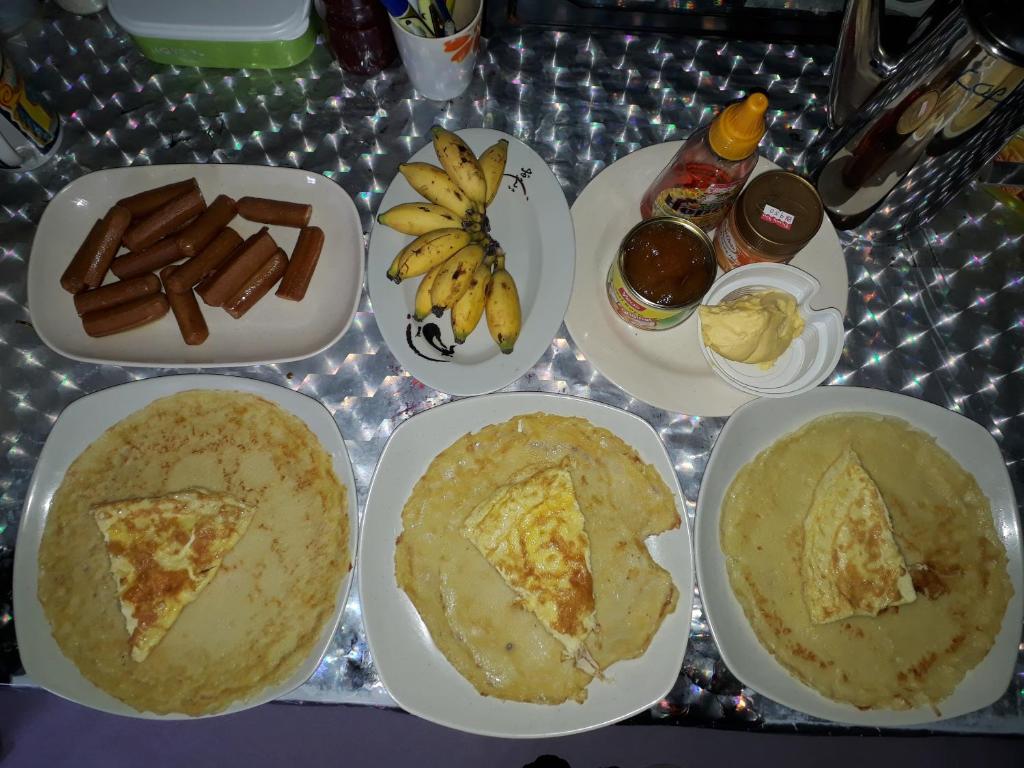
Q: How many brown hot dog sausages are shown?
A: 14